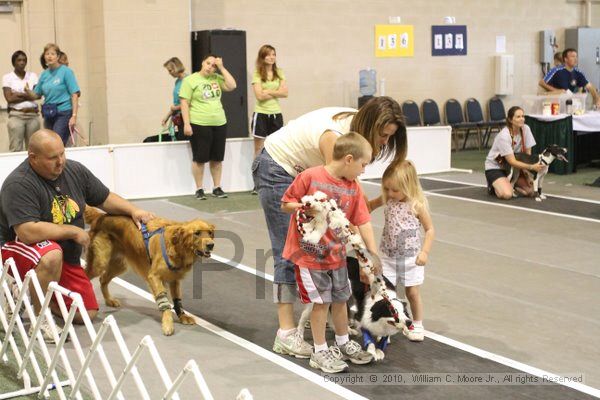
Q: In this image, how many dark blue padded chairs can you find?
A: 5